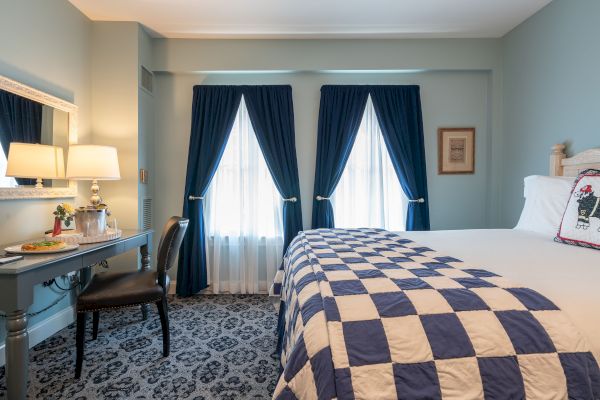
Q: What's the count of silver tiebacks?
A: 4